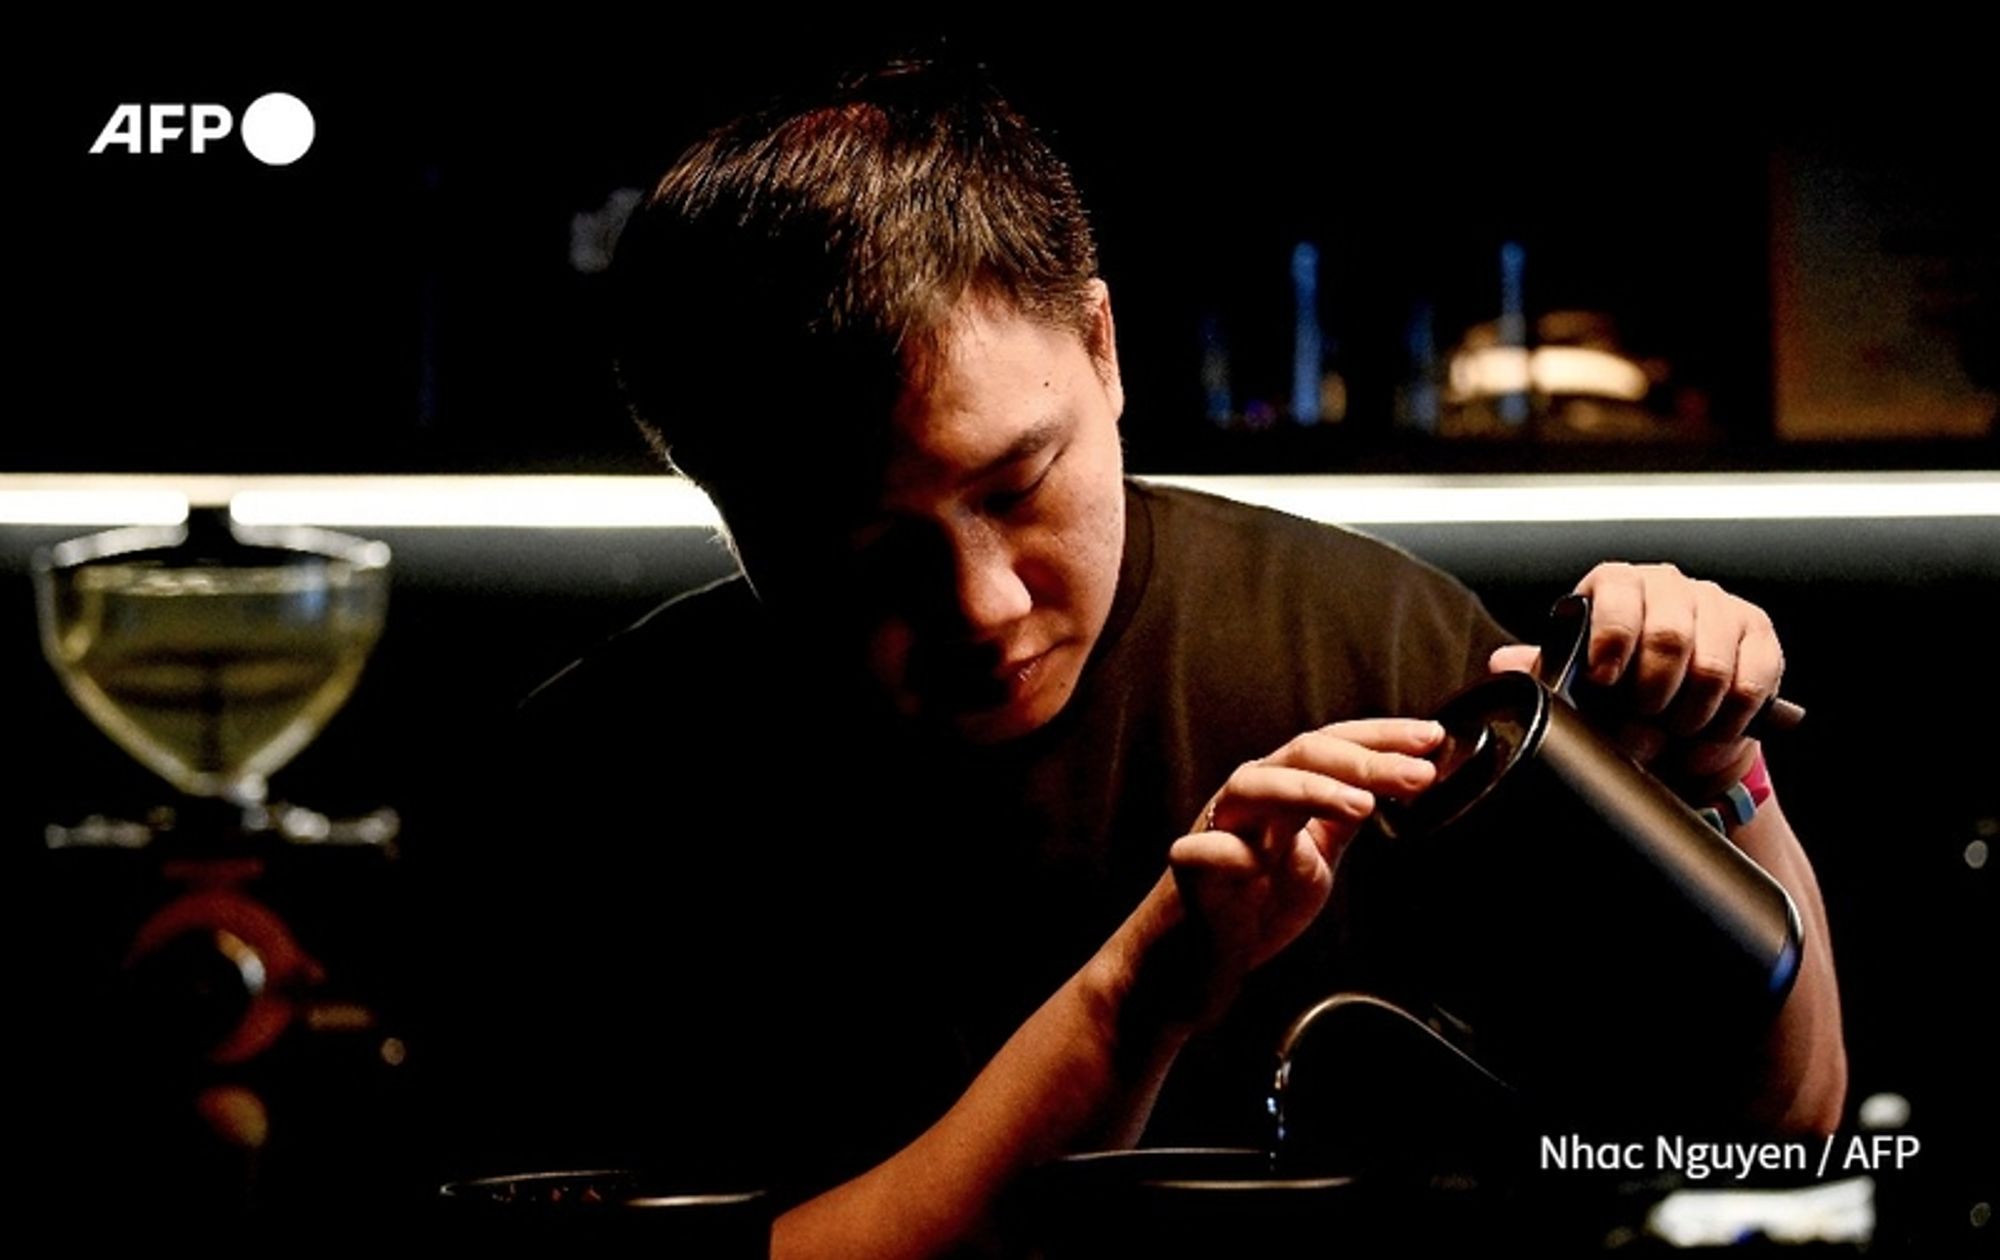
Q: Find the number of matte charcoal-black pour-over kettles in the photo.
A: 1